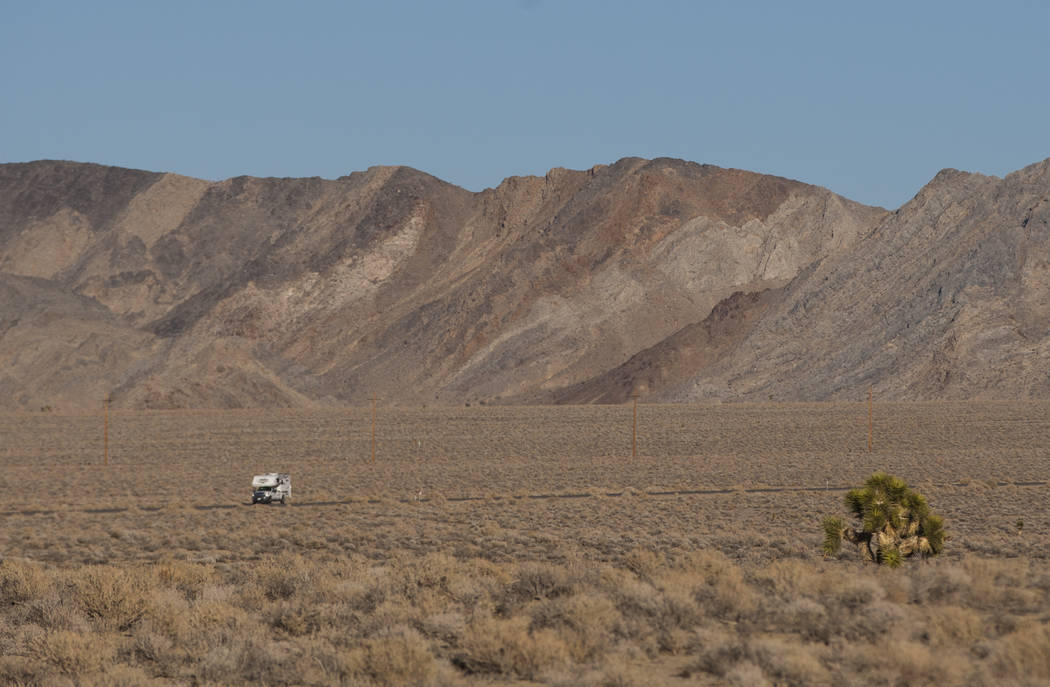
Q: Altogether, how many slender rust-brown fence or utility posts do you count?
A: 4